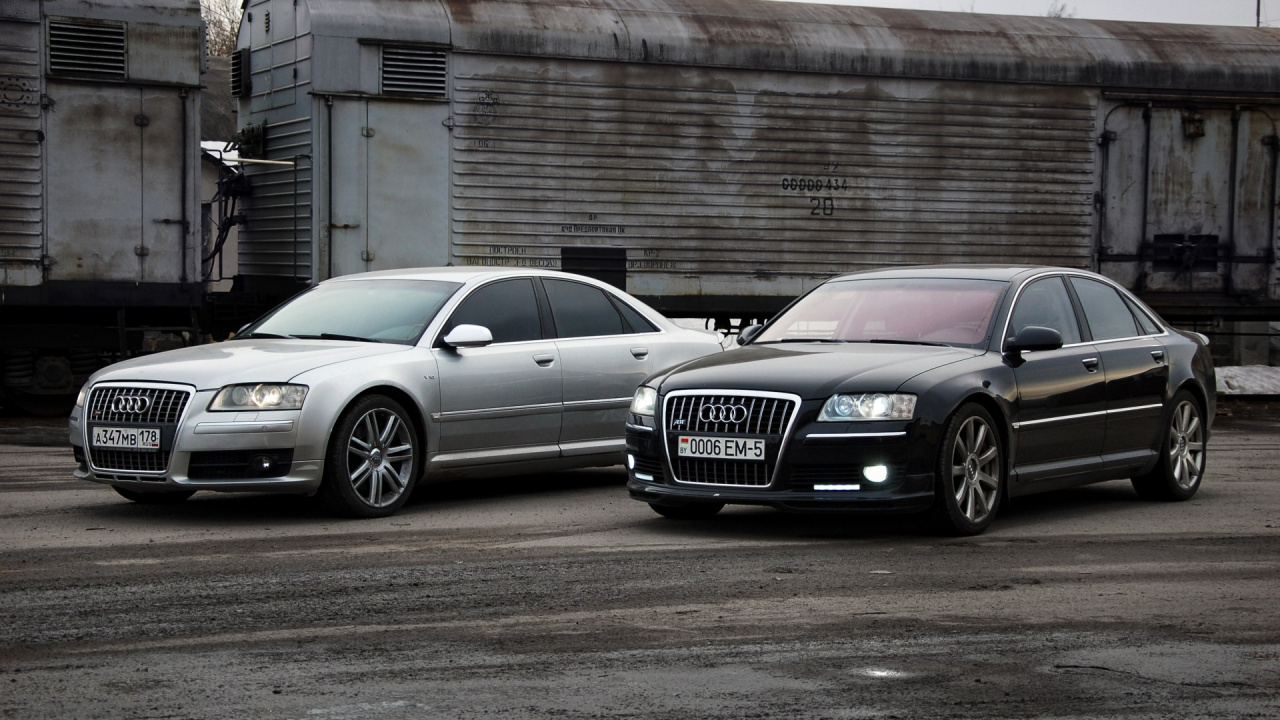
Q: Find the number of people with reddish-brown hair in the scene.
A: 0